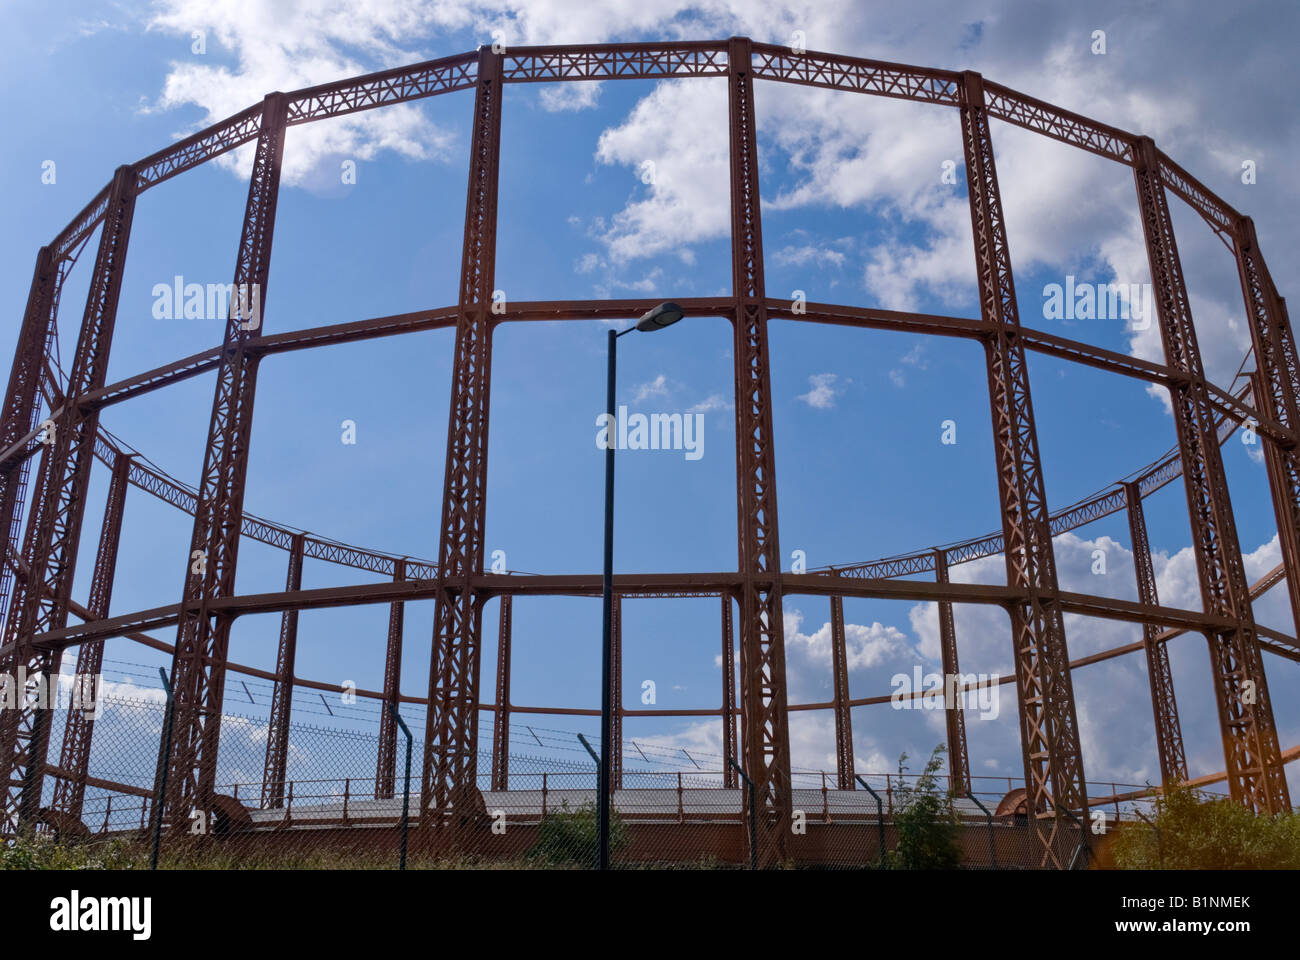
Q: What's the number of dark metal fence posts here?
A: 8